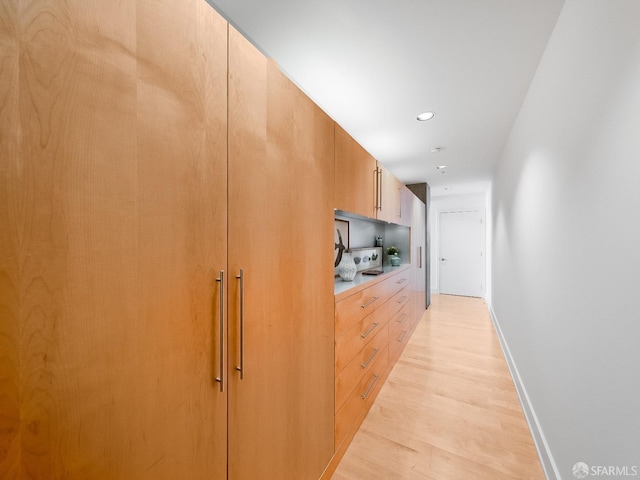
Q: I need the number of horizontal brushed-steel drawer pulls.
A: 8